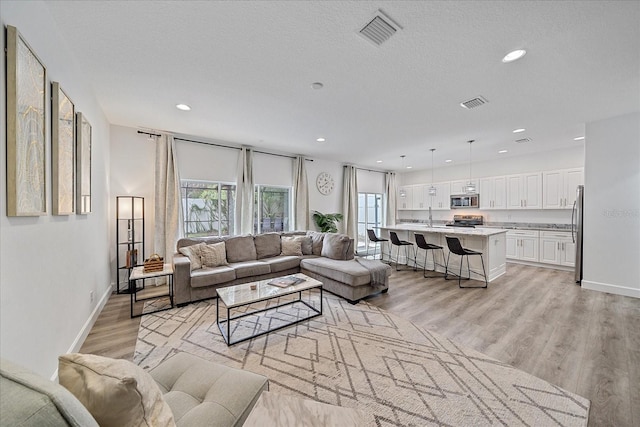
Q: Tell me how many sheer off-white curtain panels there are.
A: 5